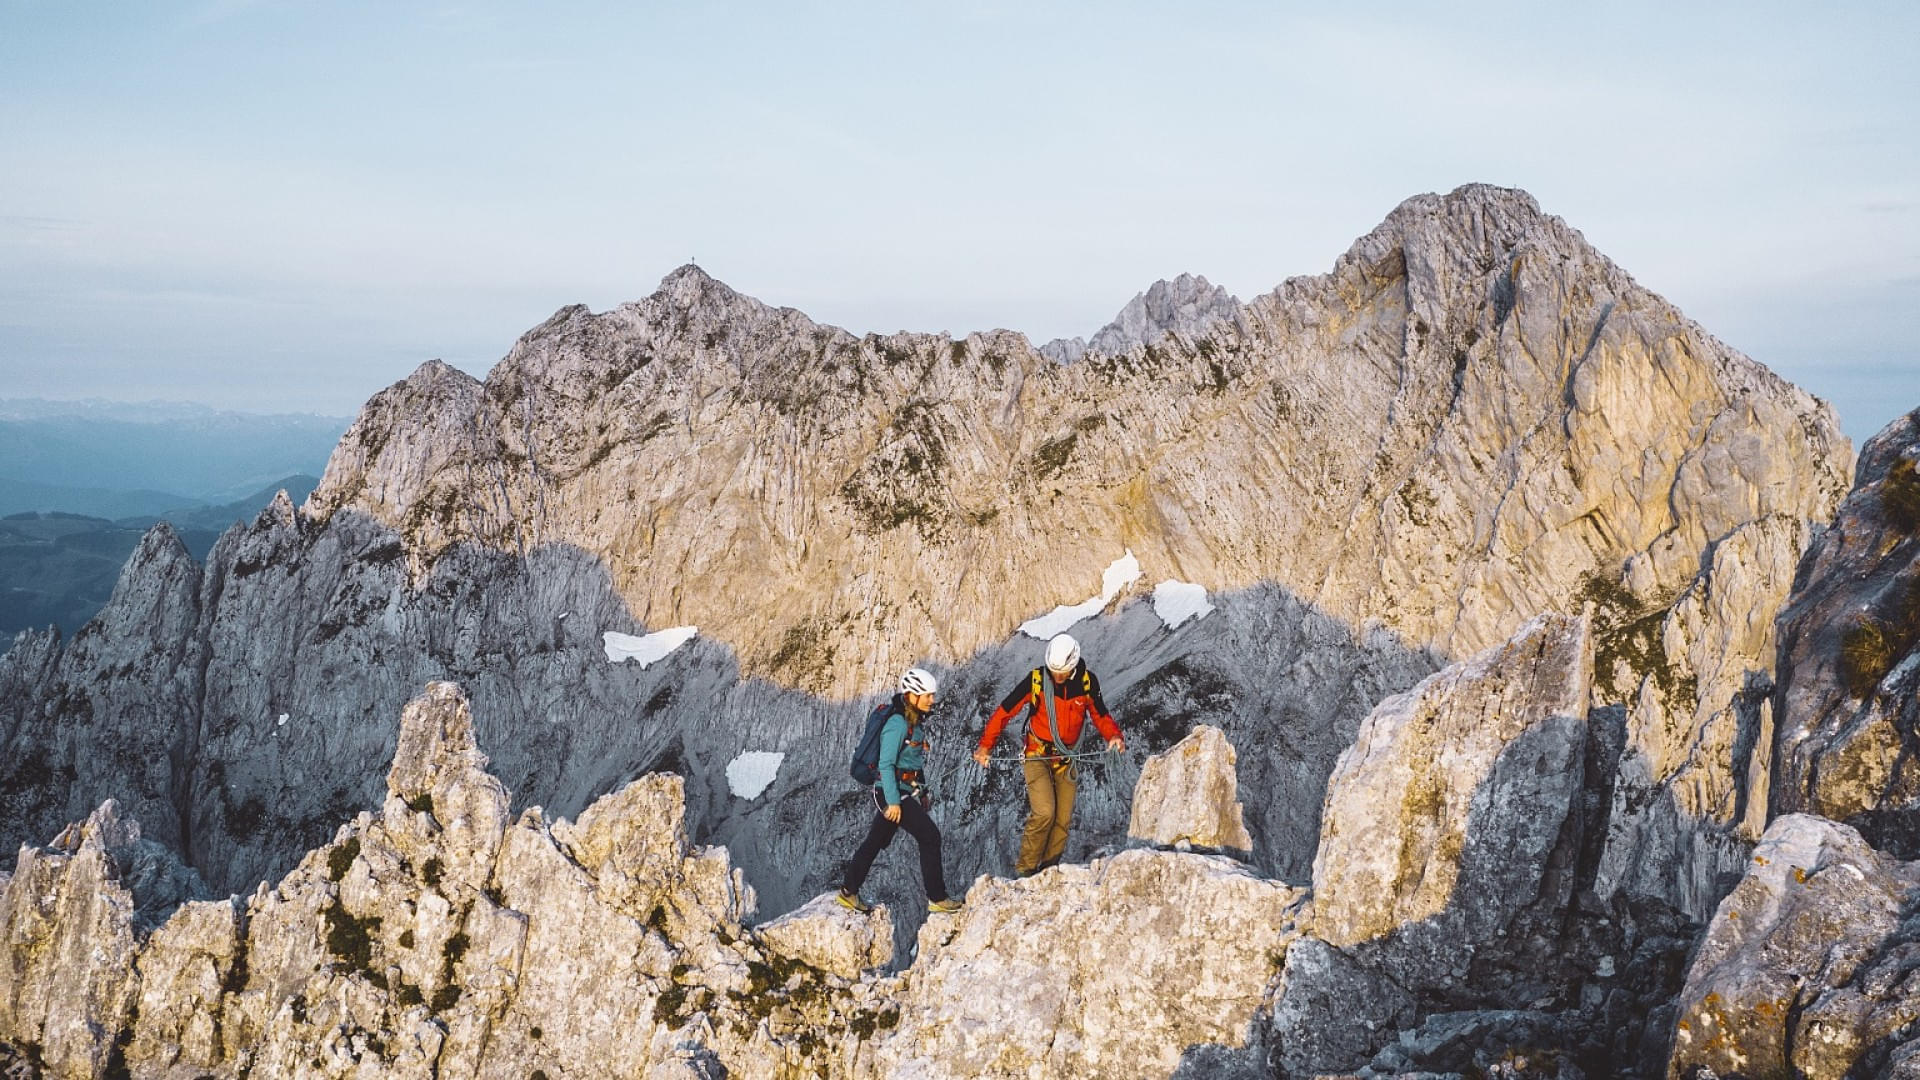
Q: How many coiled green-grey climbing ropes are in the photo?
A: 1